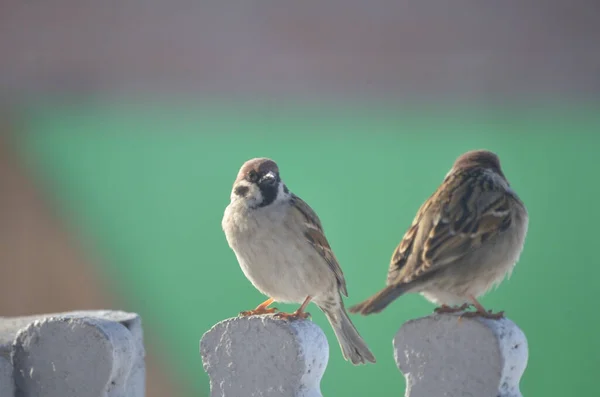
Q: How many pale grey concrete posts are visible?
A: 3